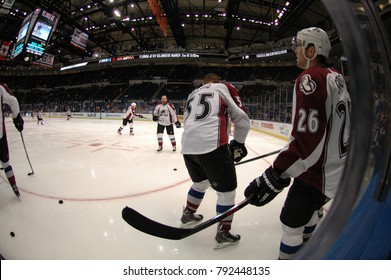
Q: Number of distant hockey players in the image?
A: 4